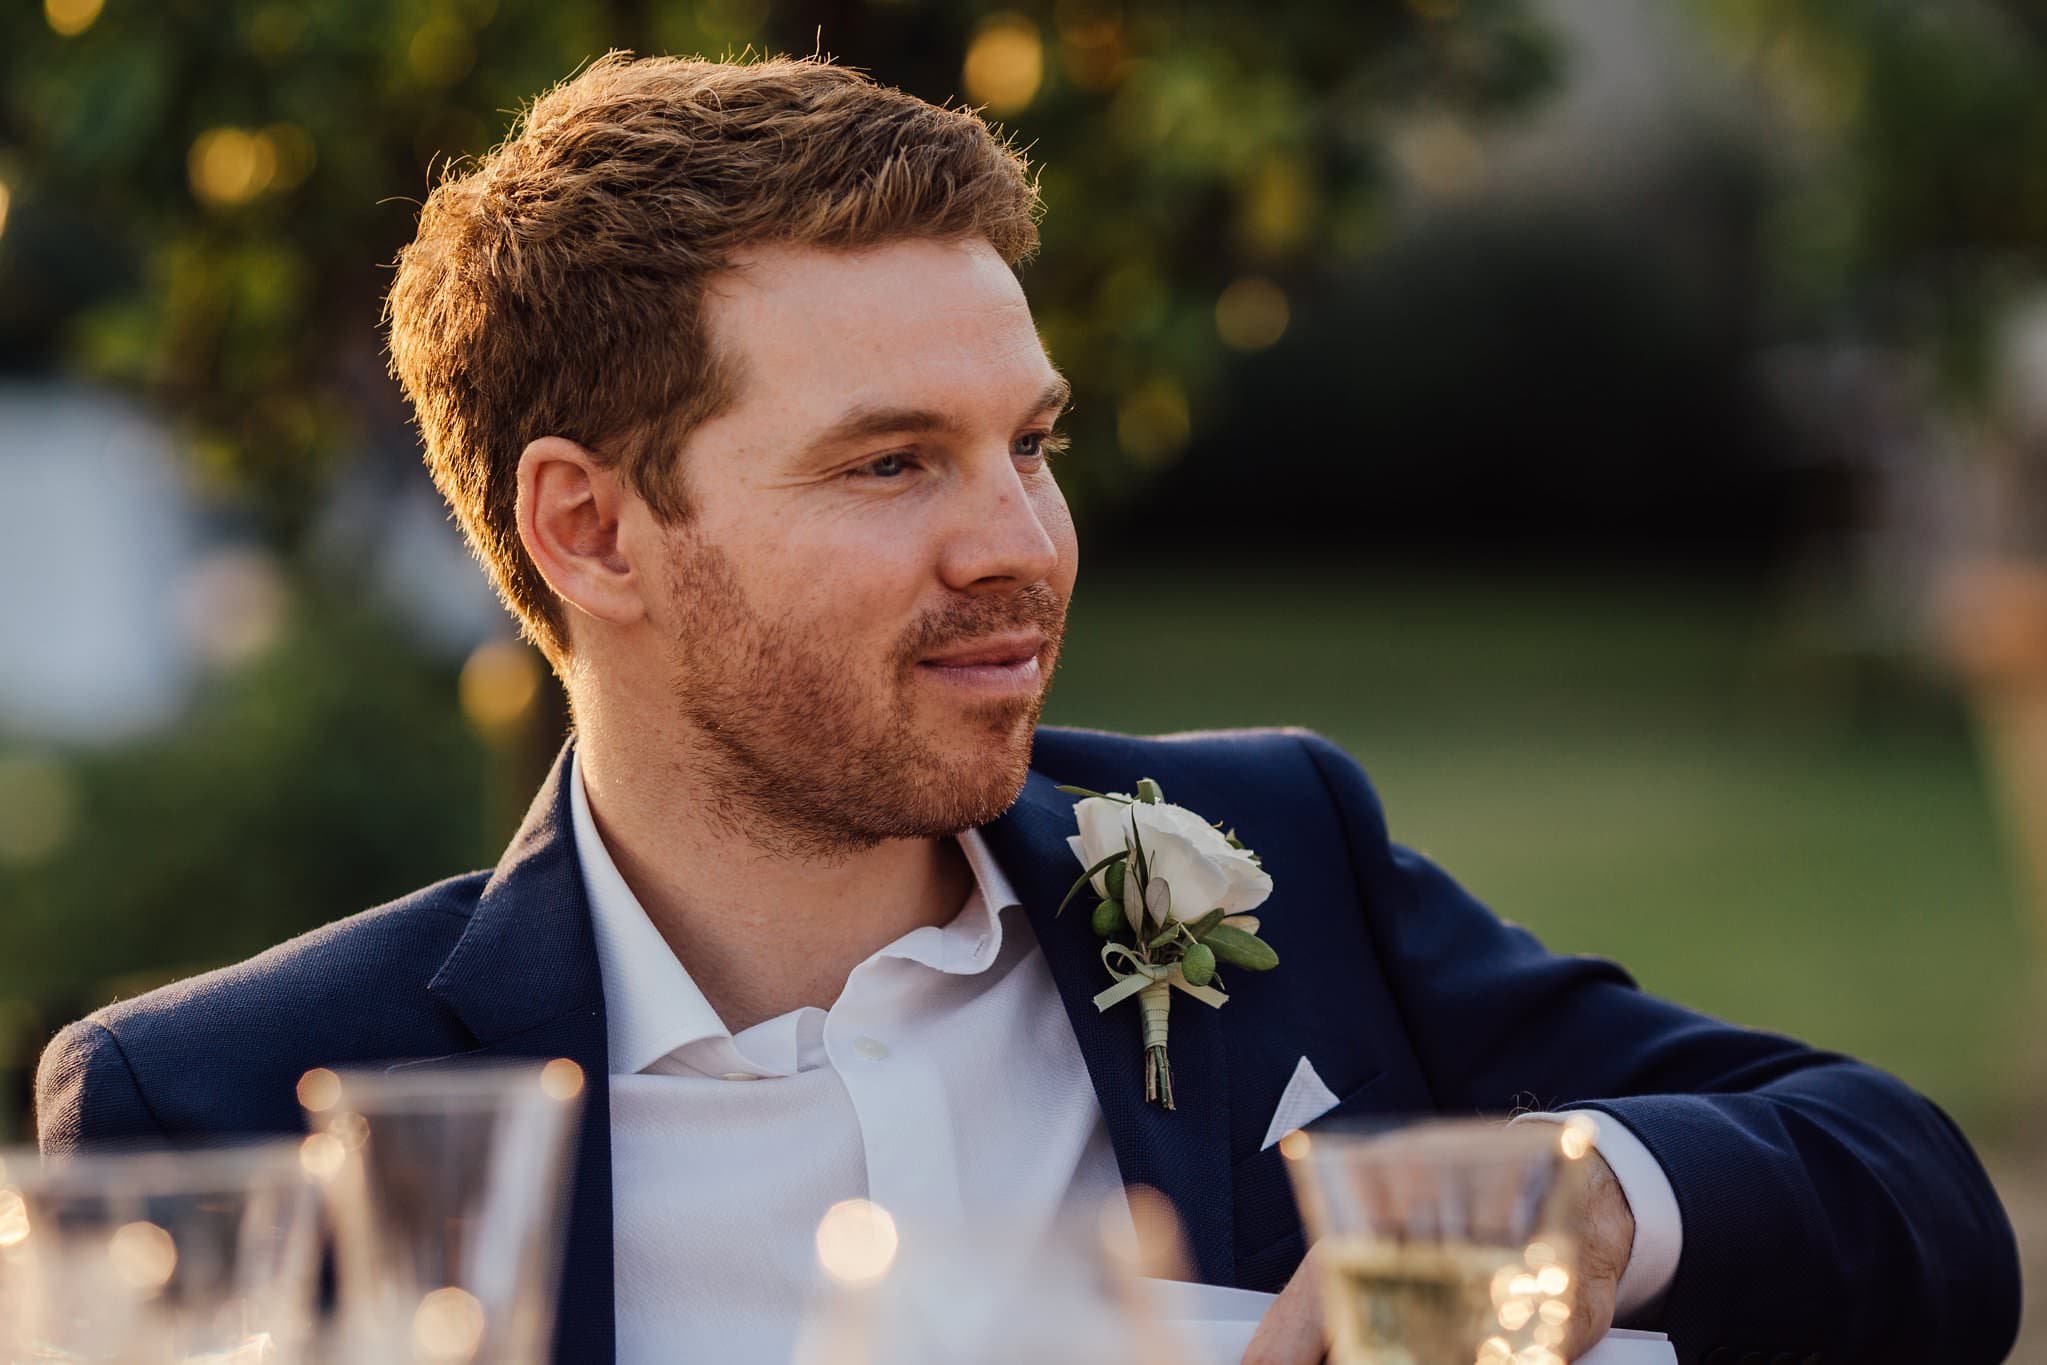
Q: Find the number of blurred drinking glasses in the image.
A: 4